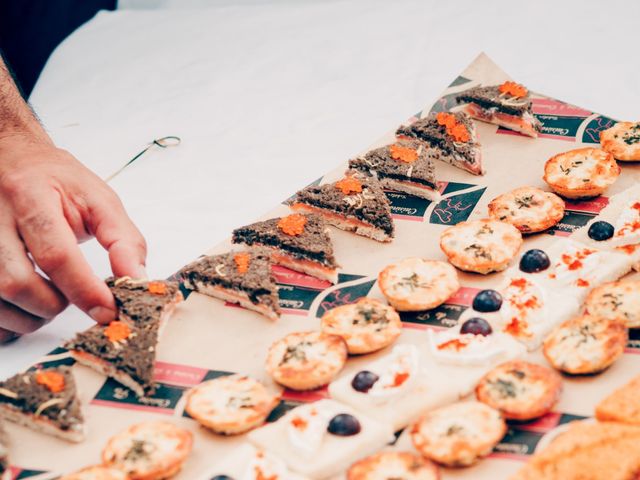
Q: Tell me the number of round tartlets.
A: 15